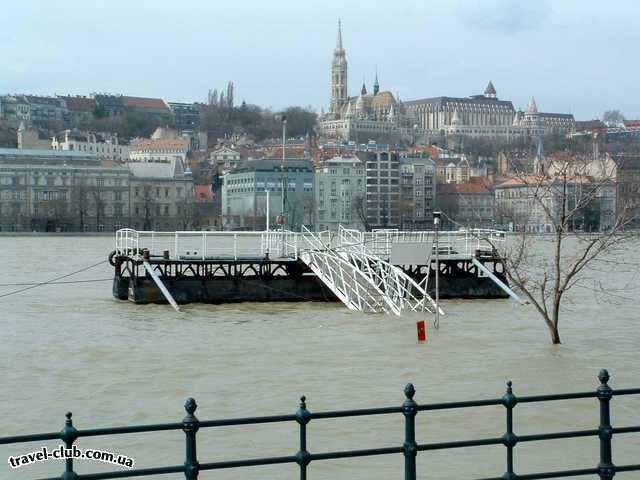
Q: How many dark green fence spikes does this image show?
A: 6